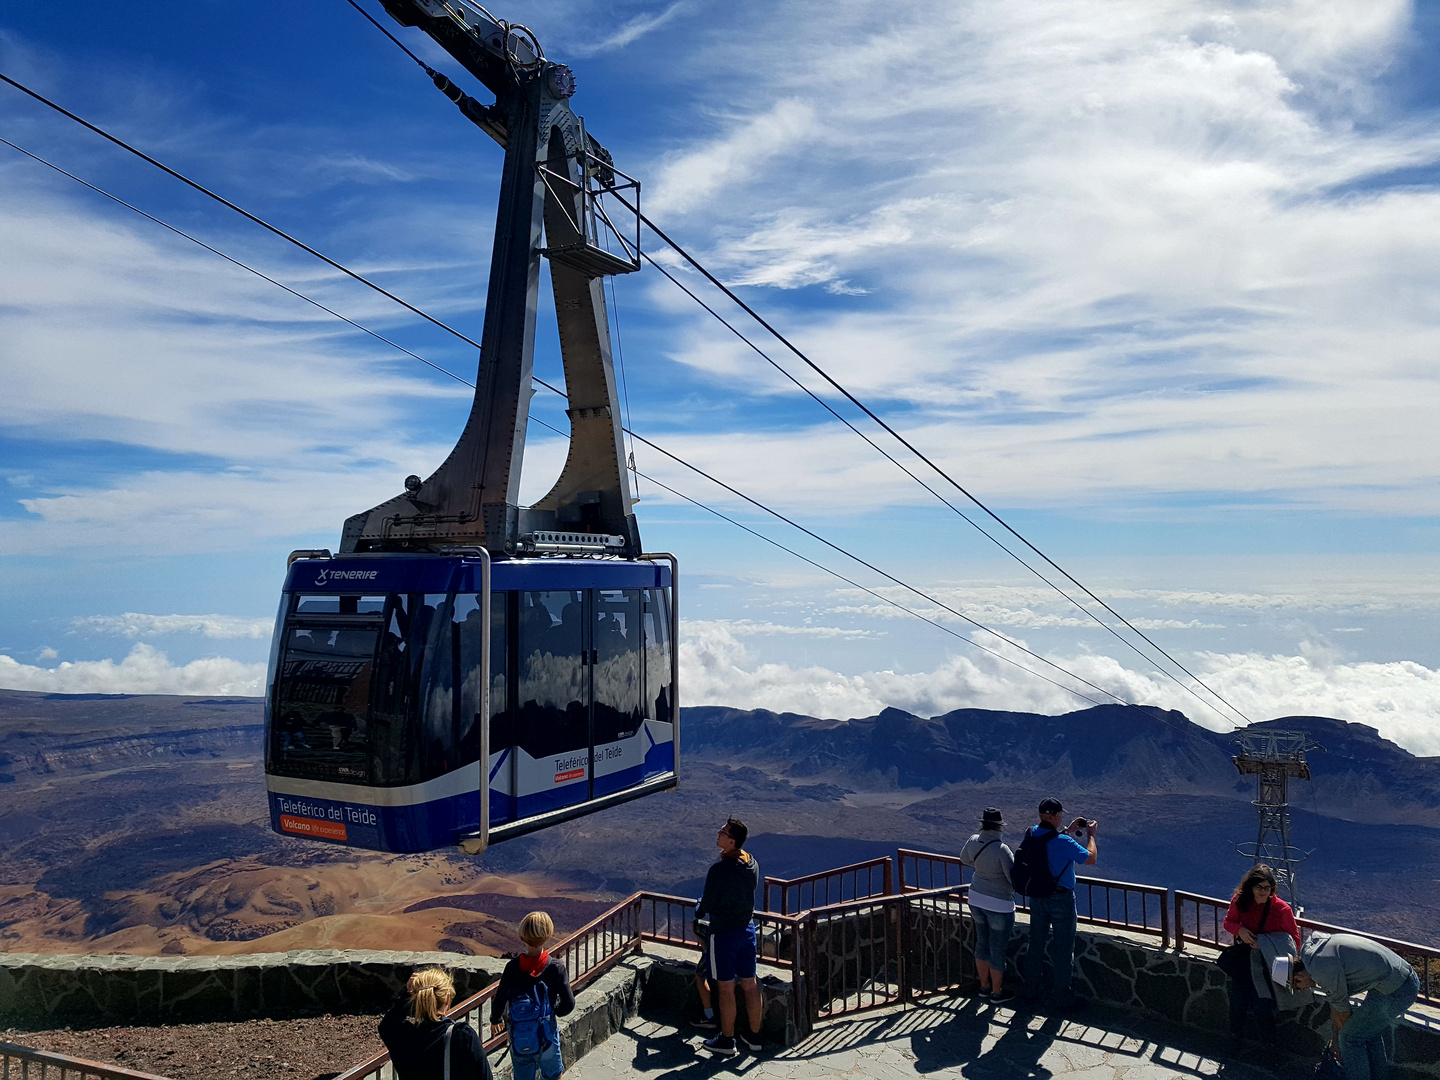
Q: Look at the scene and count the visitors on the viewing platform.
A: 8